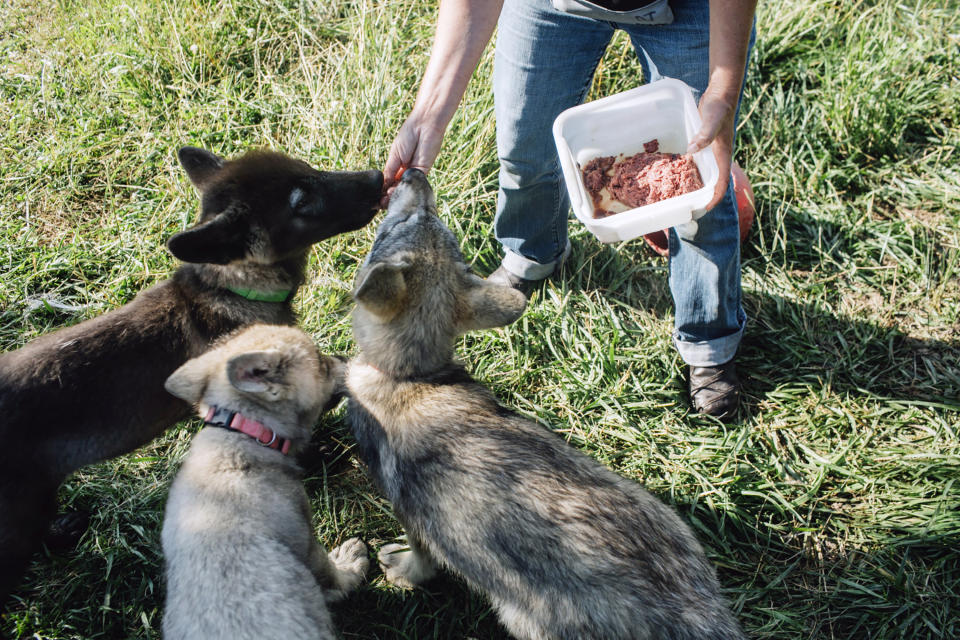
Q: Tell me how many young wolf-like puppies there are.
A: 3